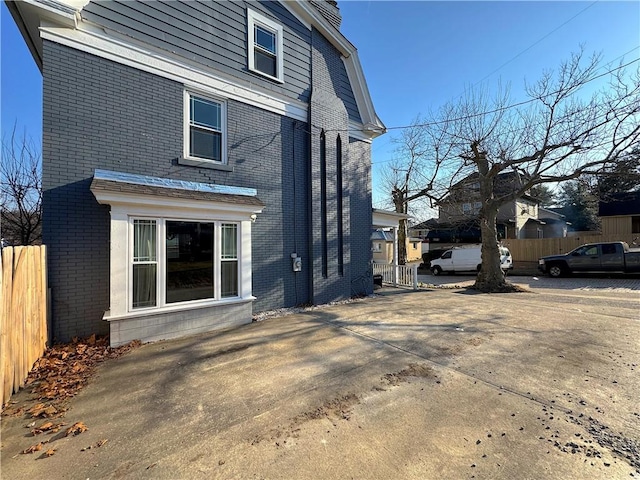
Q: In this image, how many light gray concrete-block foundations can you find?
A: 1